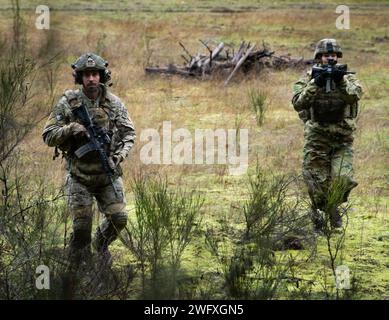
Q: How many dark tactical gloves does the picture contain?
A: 2